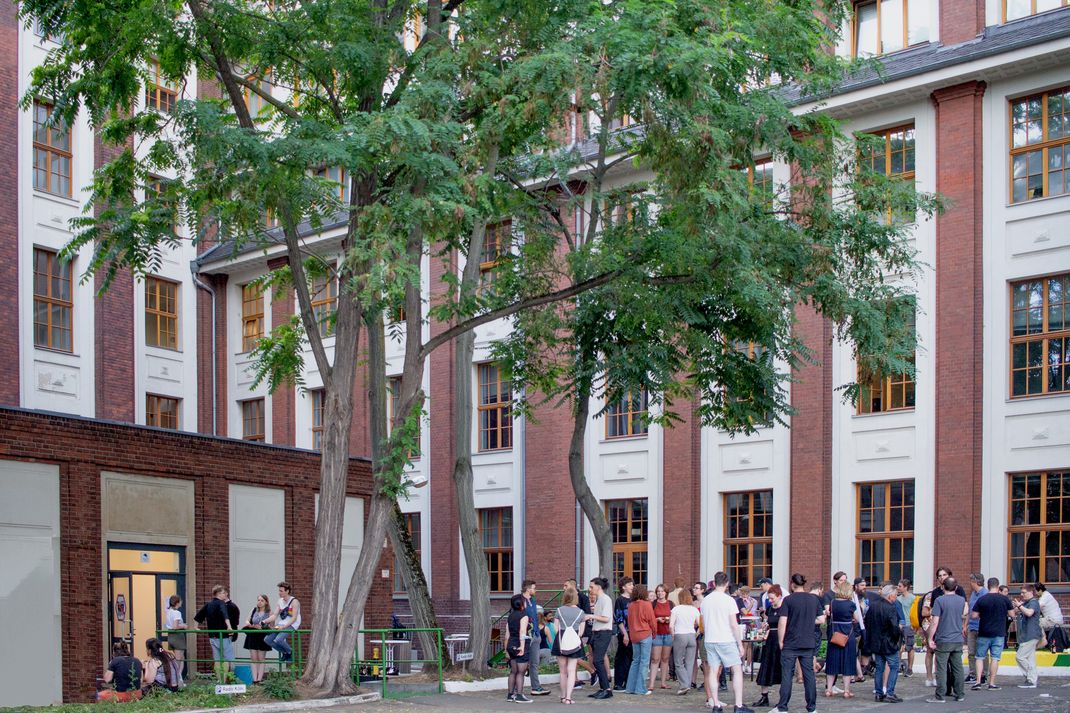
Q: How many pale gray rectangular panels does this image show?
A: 3